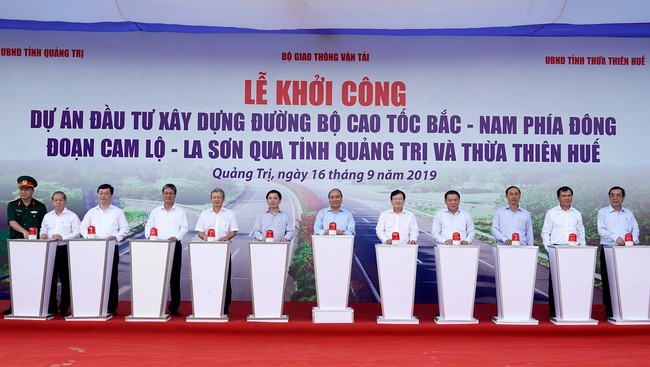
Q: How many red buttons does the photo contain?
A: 11